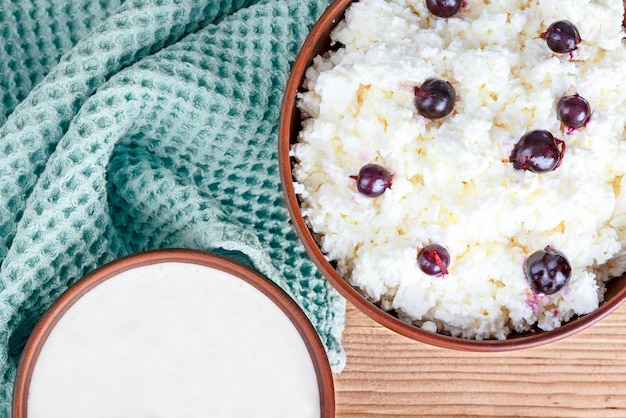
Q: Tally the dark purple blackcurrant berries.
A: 8